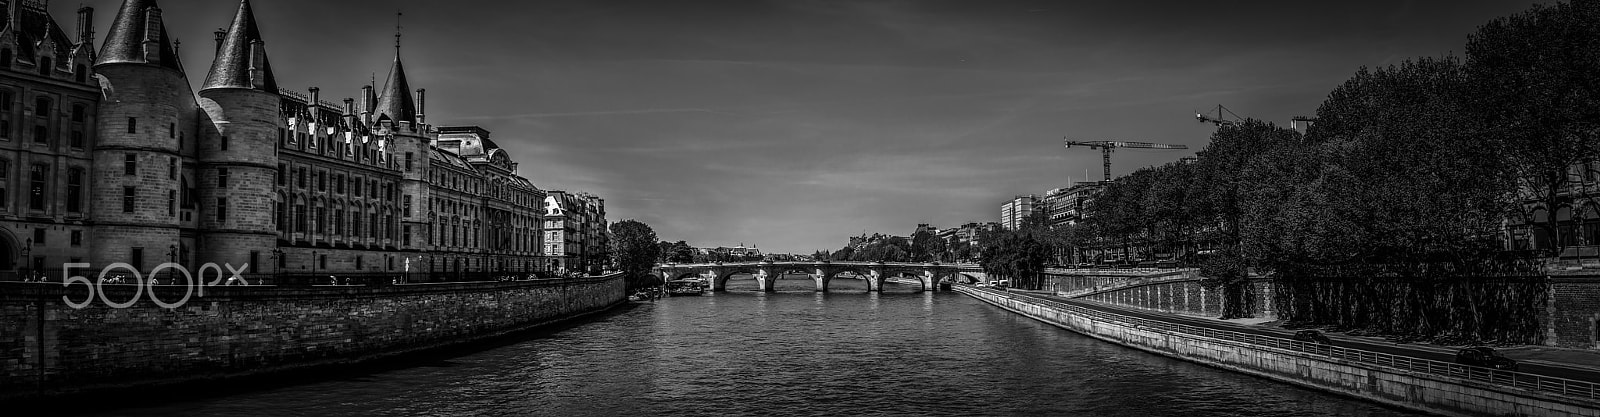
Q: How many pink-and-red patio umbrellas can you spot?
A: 0